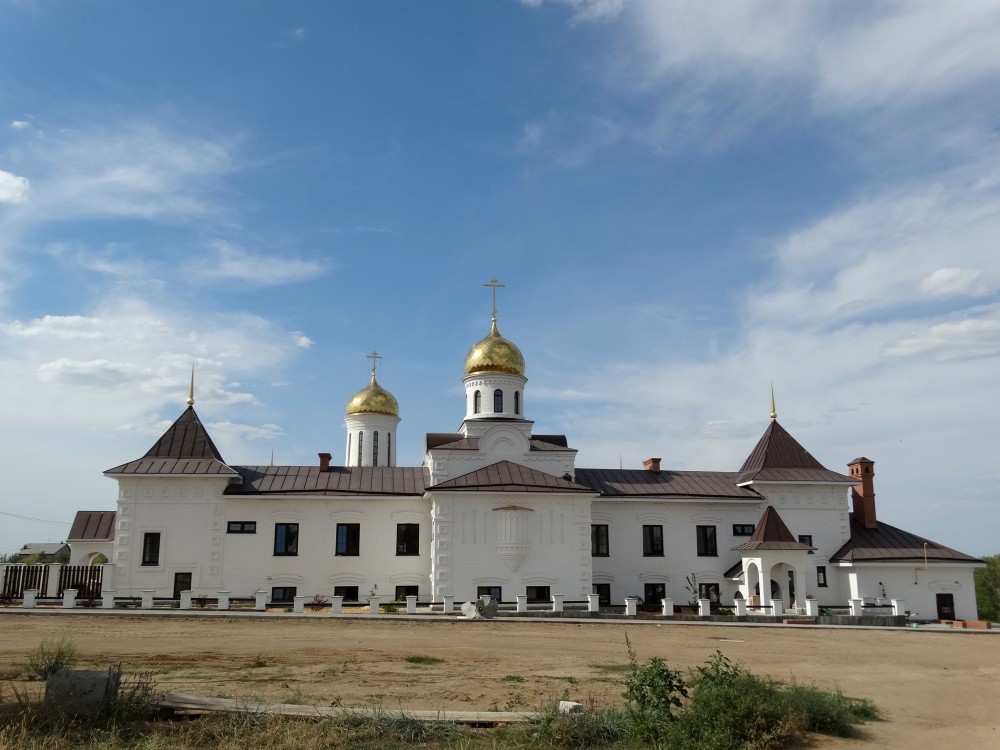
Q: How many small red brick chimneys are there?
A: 2